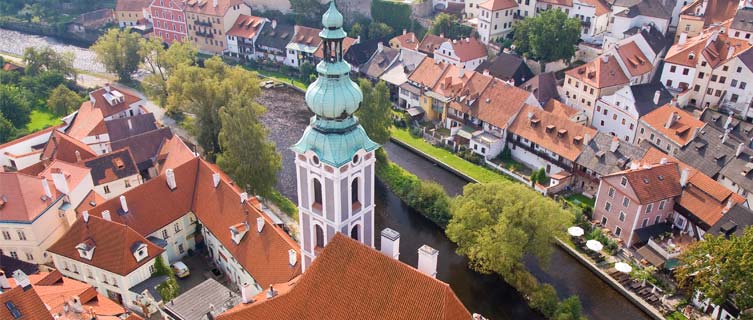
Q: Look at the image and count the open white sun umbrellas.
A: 3